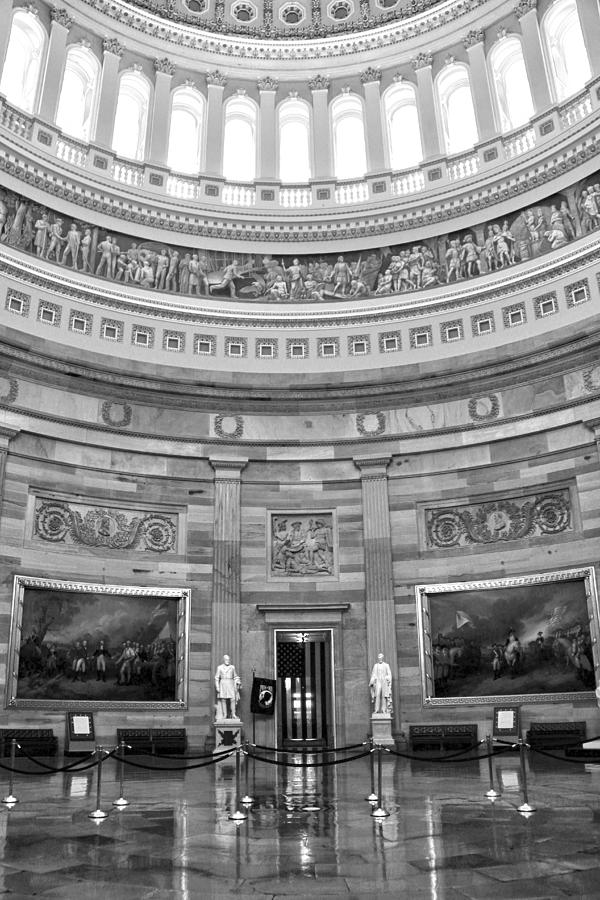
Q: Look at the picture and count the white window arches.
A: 11